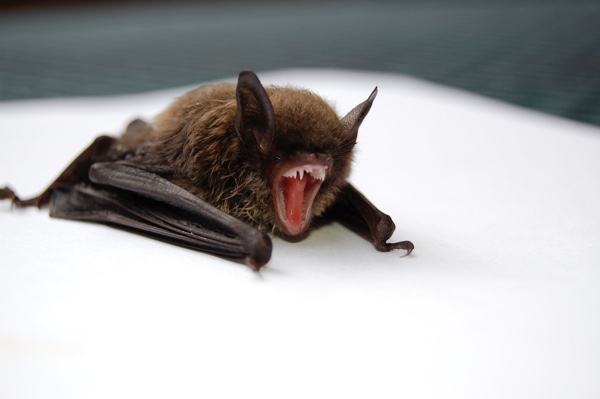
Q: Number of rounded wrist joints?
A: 2